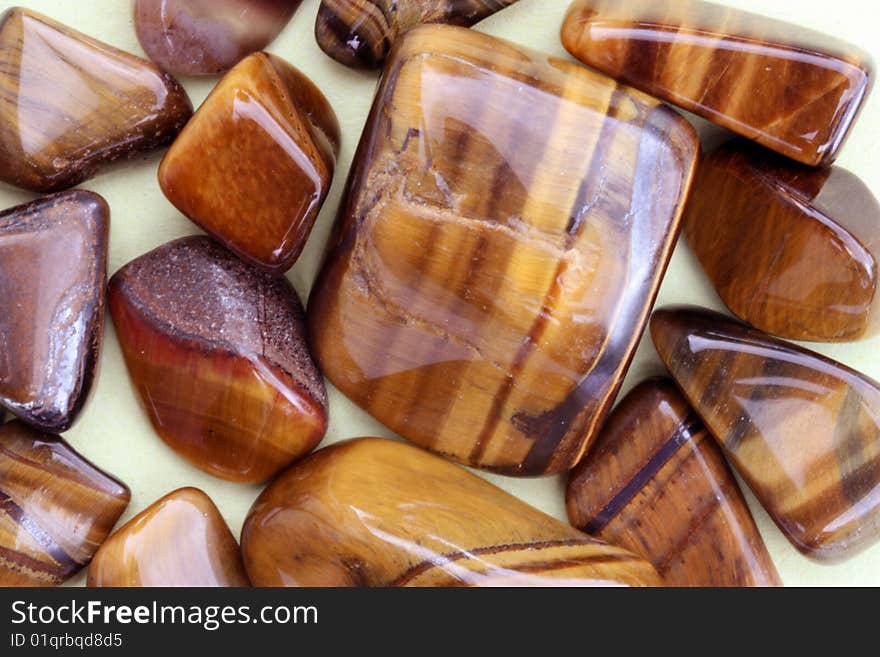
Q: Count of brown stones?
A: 14